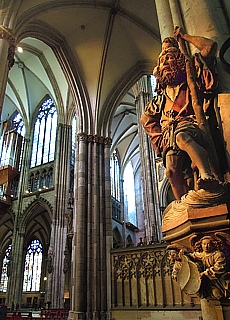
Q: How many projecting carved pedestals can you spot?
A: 1